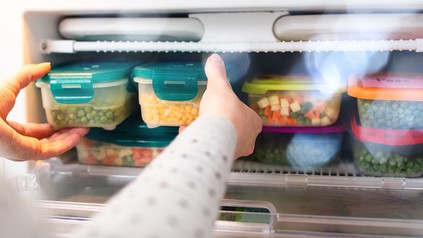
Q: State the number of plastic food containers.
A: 7